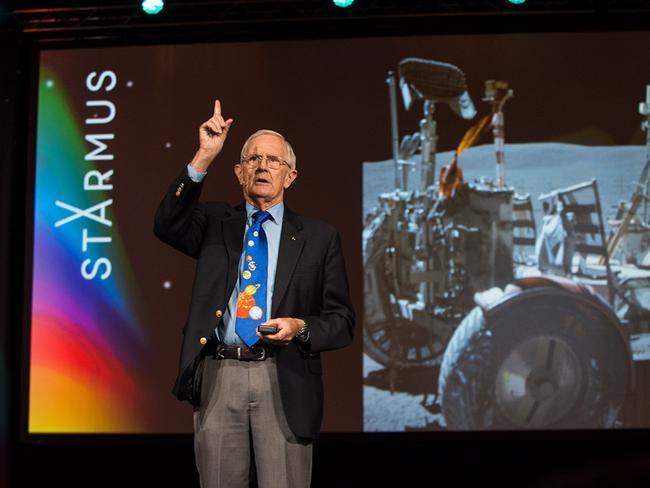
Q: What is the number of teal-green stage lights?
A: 3